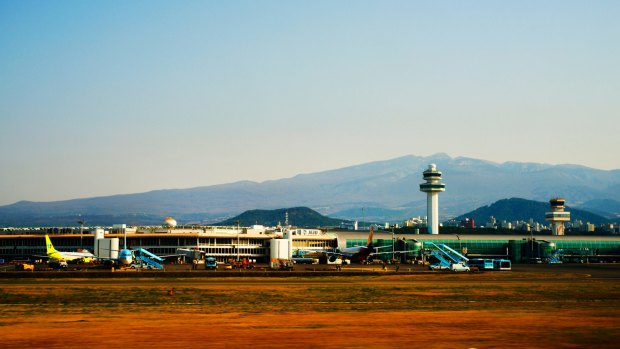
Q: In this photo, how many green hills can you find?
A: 2